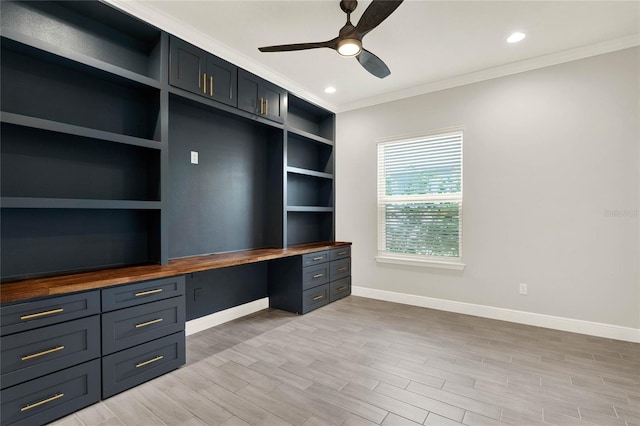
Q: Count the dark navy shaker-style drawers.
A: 12